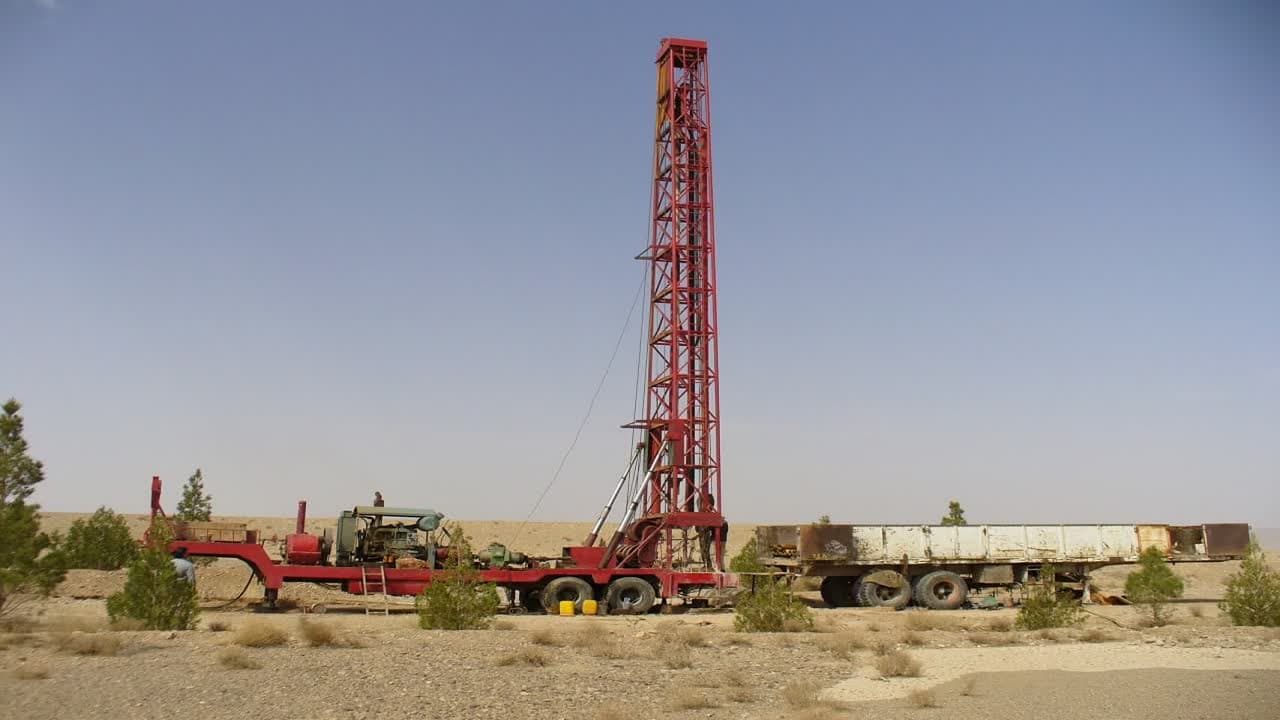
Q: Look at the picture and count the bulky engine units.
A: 1